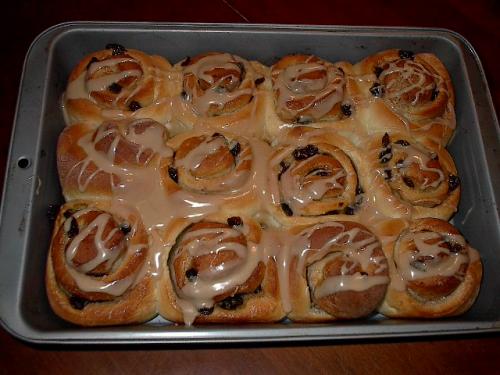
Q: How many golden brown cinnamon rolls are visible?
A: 12